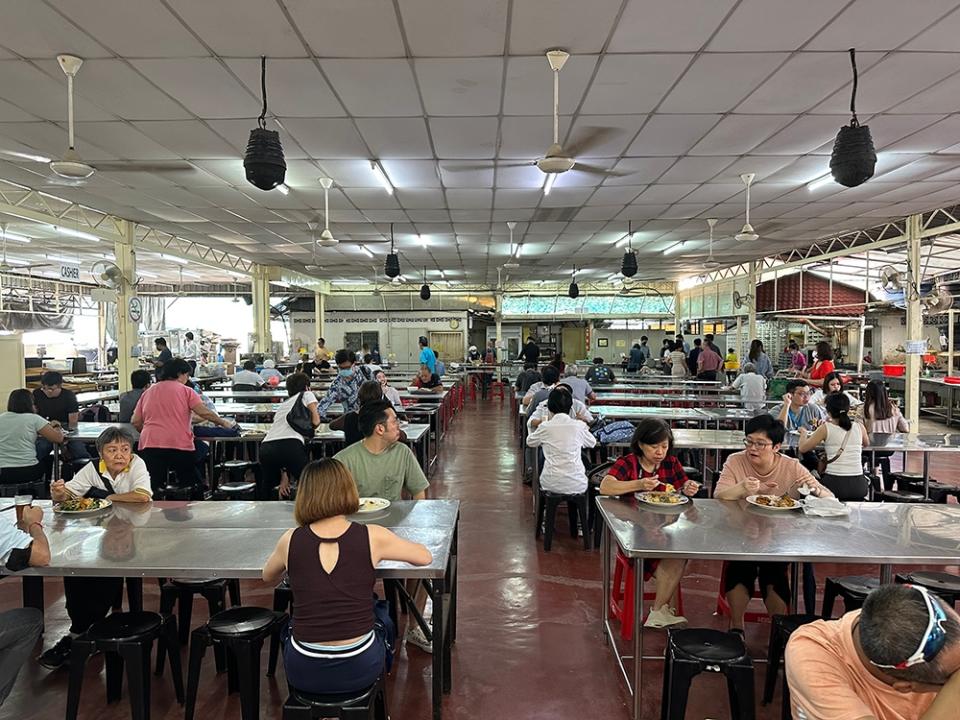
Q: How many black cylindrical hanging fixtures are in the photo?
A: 6